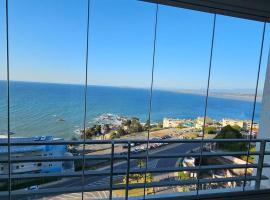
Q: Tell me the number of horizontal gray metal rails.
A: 4